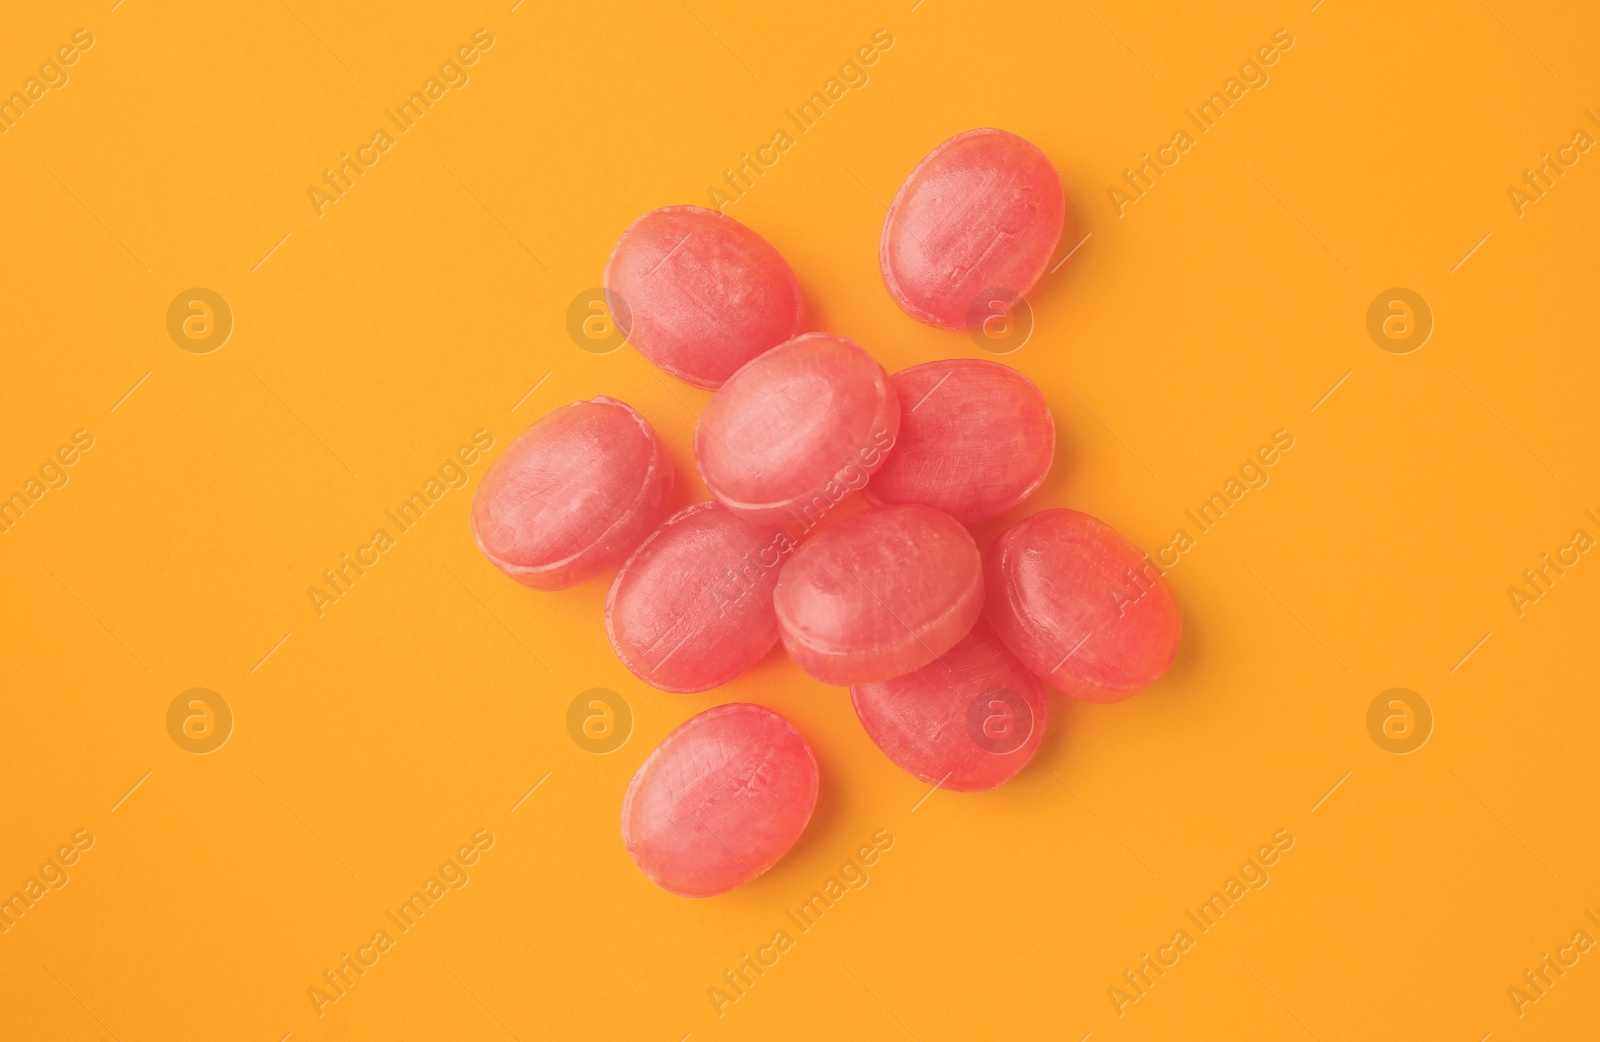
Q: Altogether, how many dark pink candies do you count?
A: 10